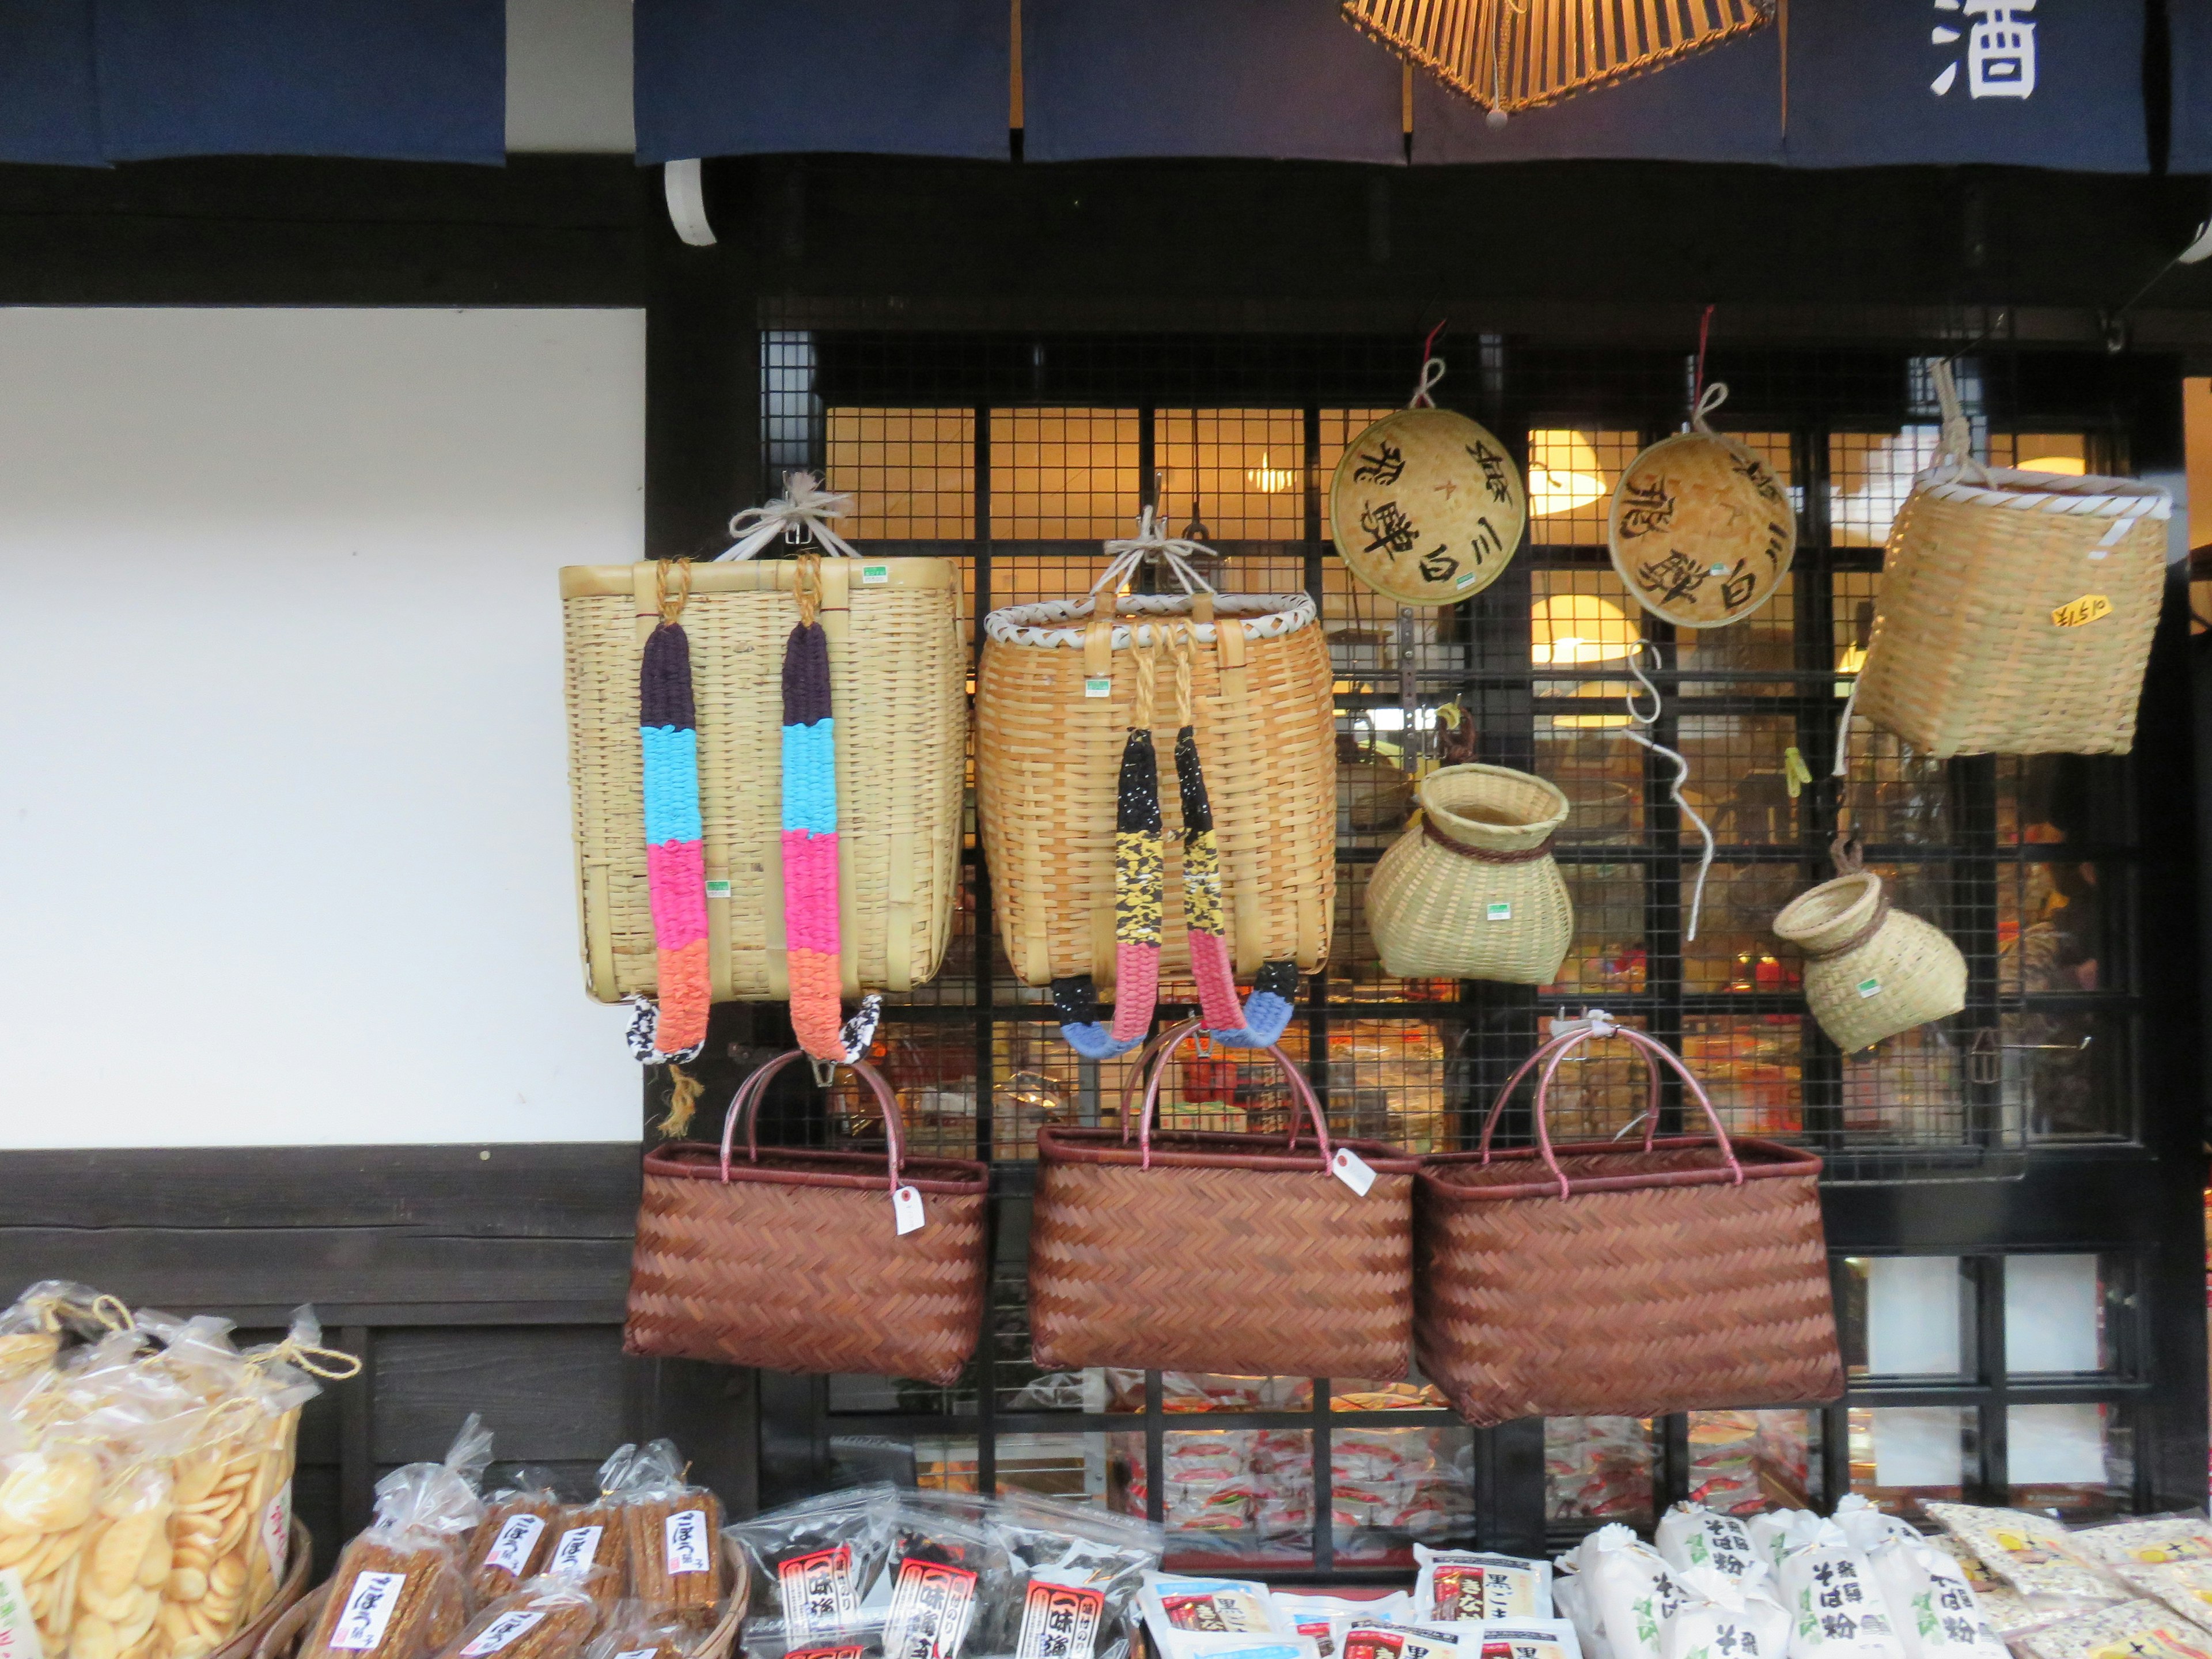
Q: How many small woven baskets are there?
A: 2